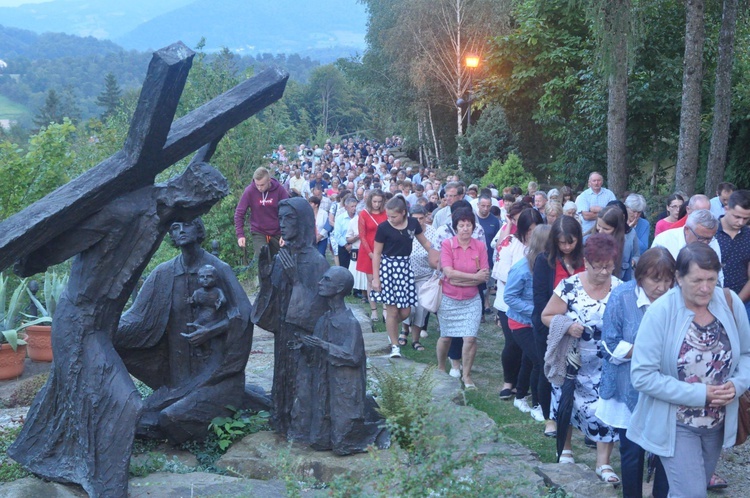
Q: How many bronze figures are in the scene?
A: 5